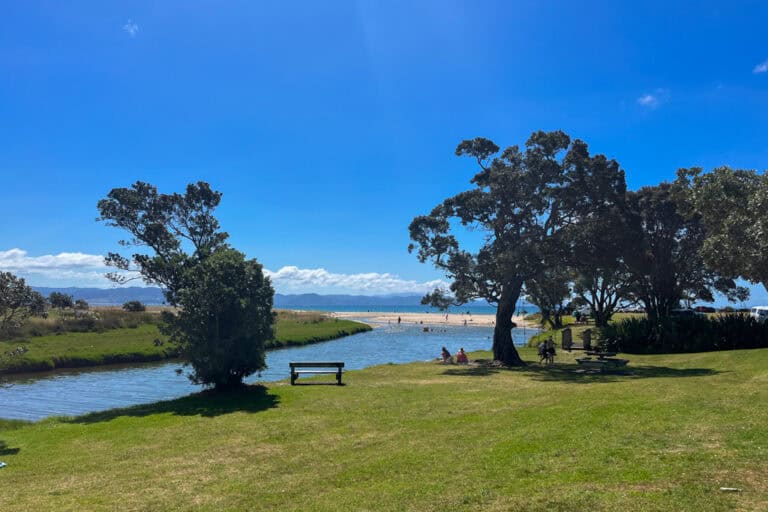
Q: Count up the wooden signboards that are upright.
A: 2